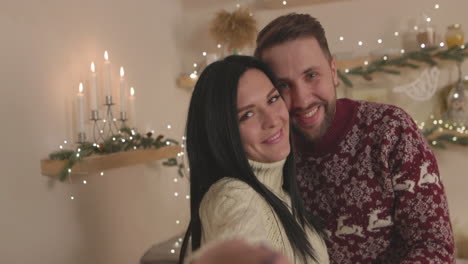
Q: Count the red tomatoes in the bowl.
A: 0